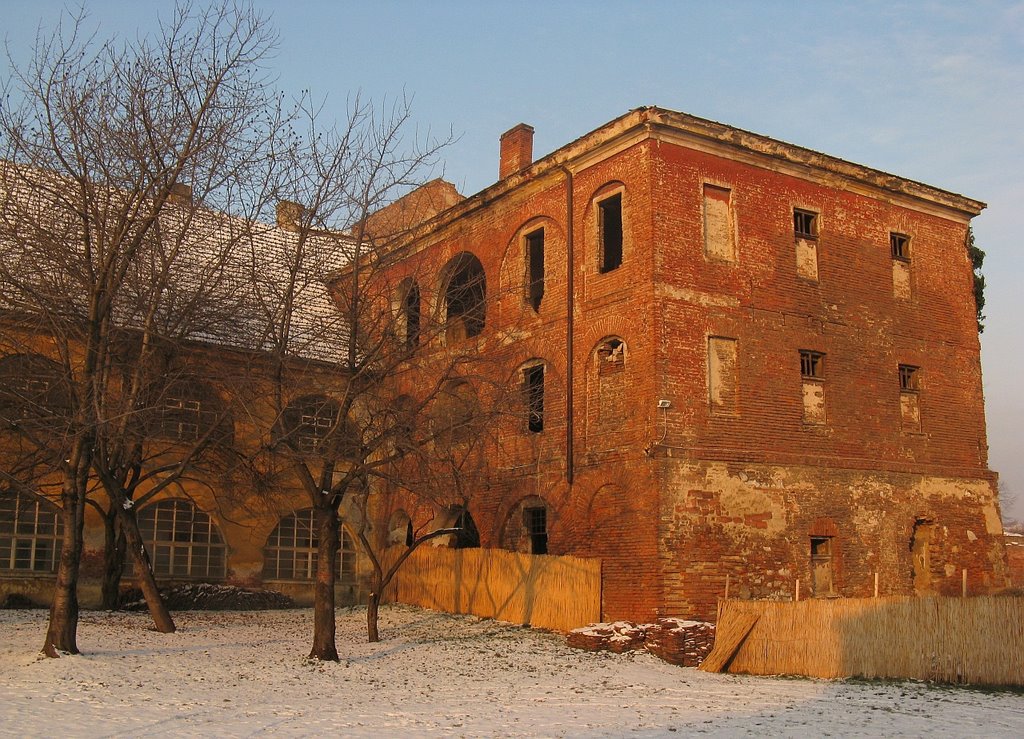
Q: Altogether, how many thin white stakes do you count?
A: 4